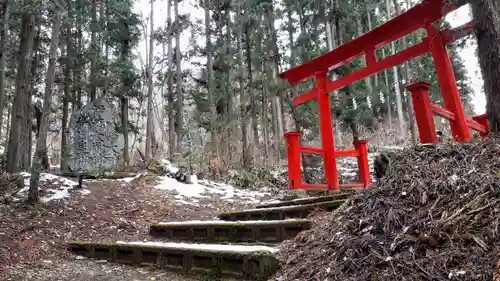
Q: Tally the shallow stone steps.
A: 4